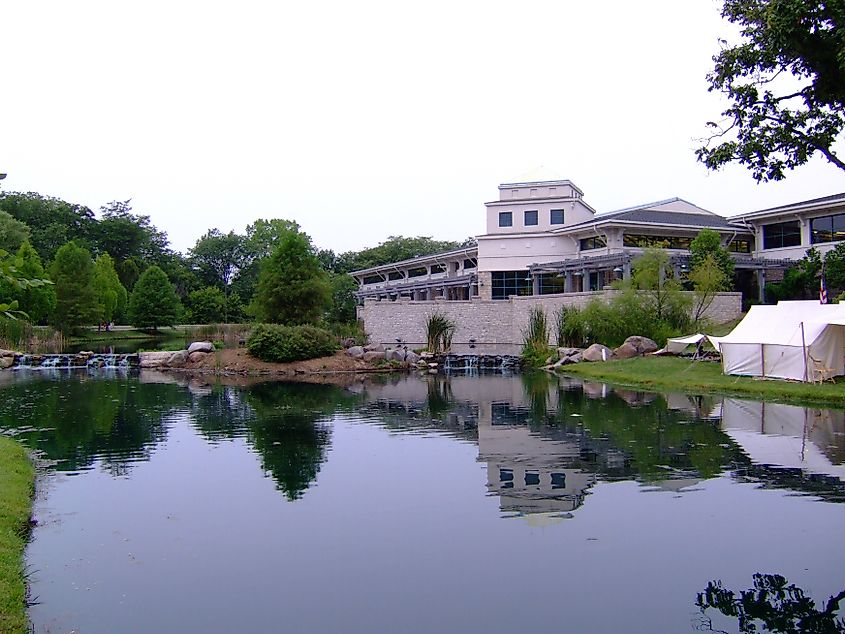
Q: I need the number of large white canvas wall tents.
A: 1